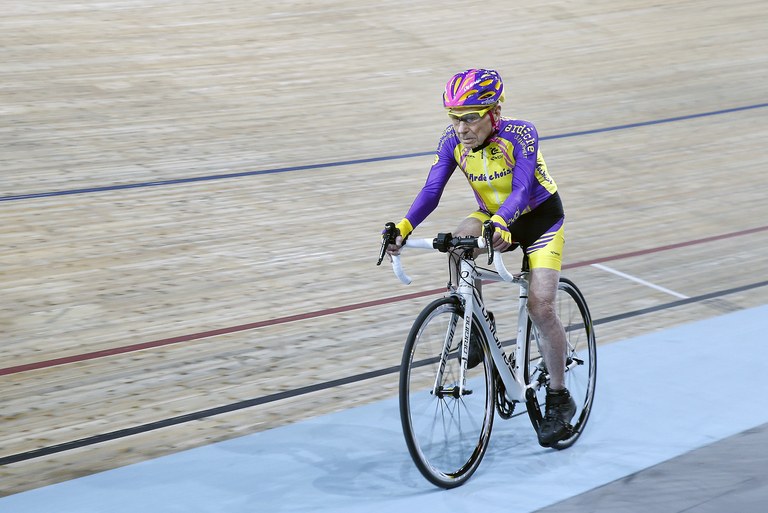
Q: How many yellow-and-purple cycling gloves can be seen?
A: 2